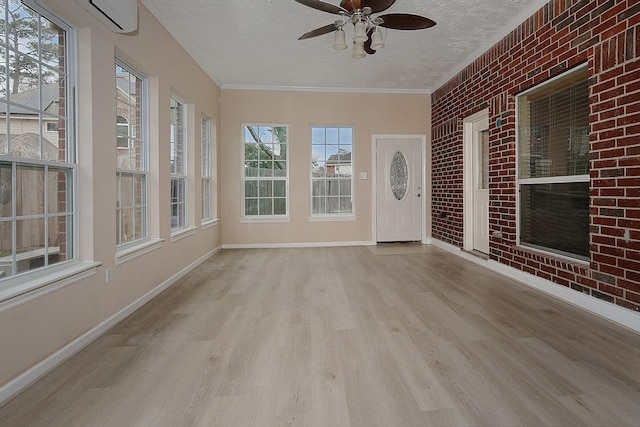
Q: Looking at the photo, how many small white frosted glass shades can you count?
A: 4